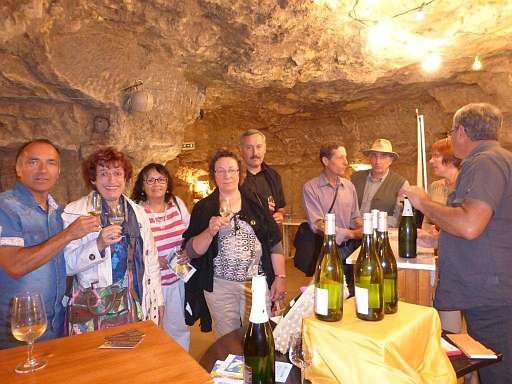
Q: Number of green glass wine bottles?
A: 6